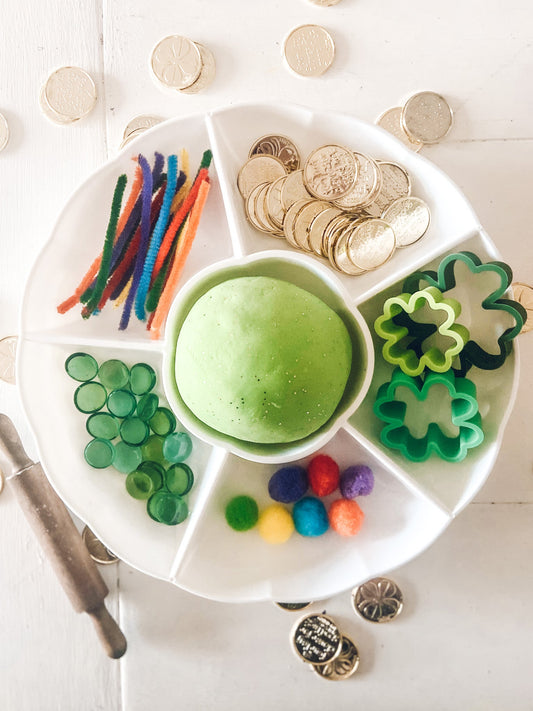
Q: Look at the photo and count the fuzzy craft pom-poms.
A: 7